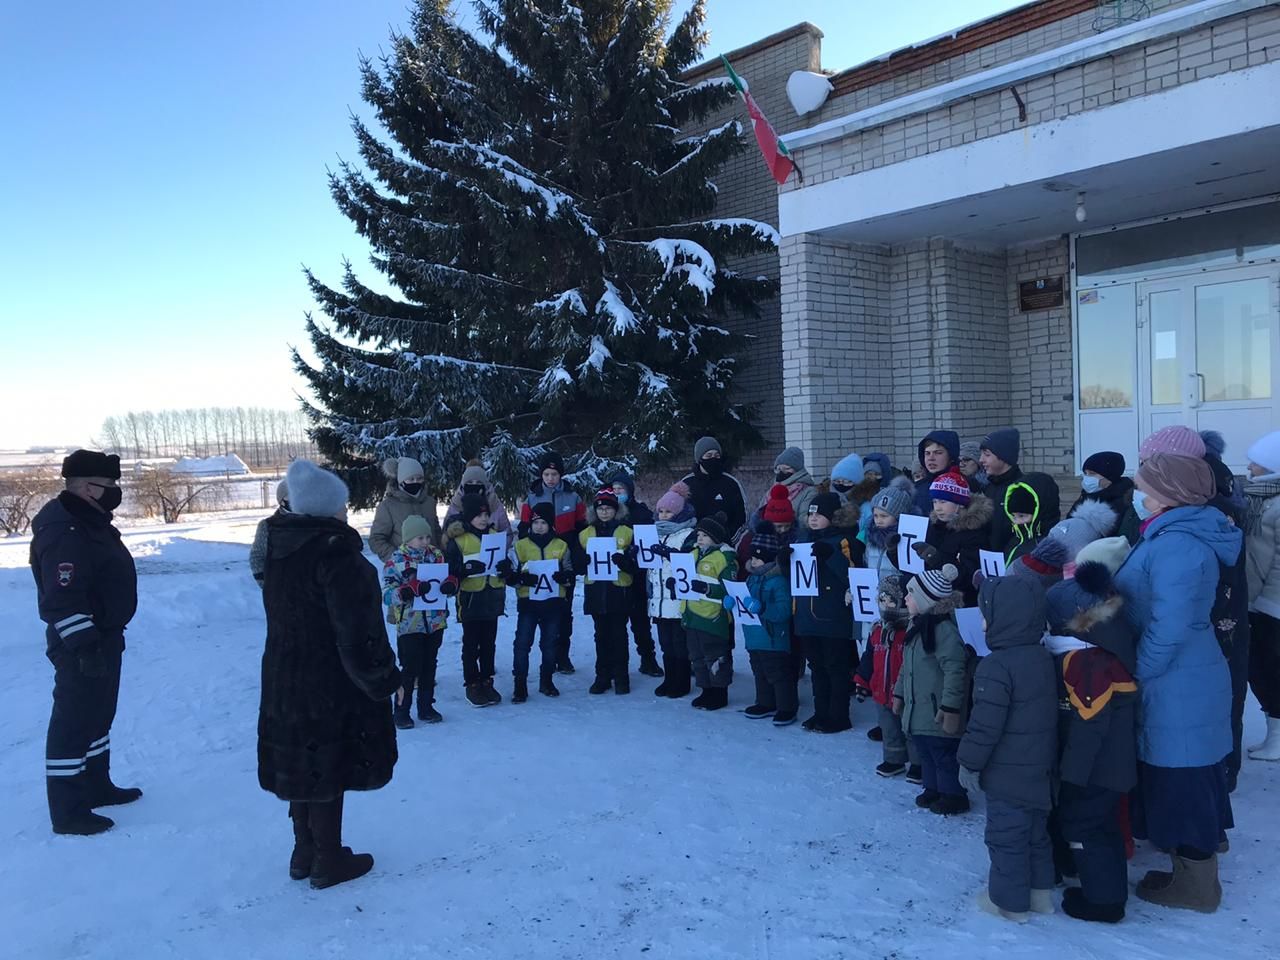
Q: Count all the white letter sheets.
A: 12